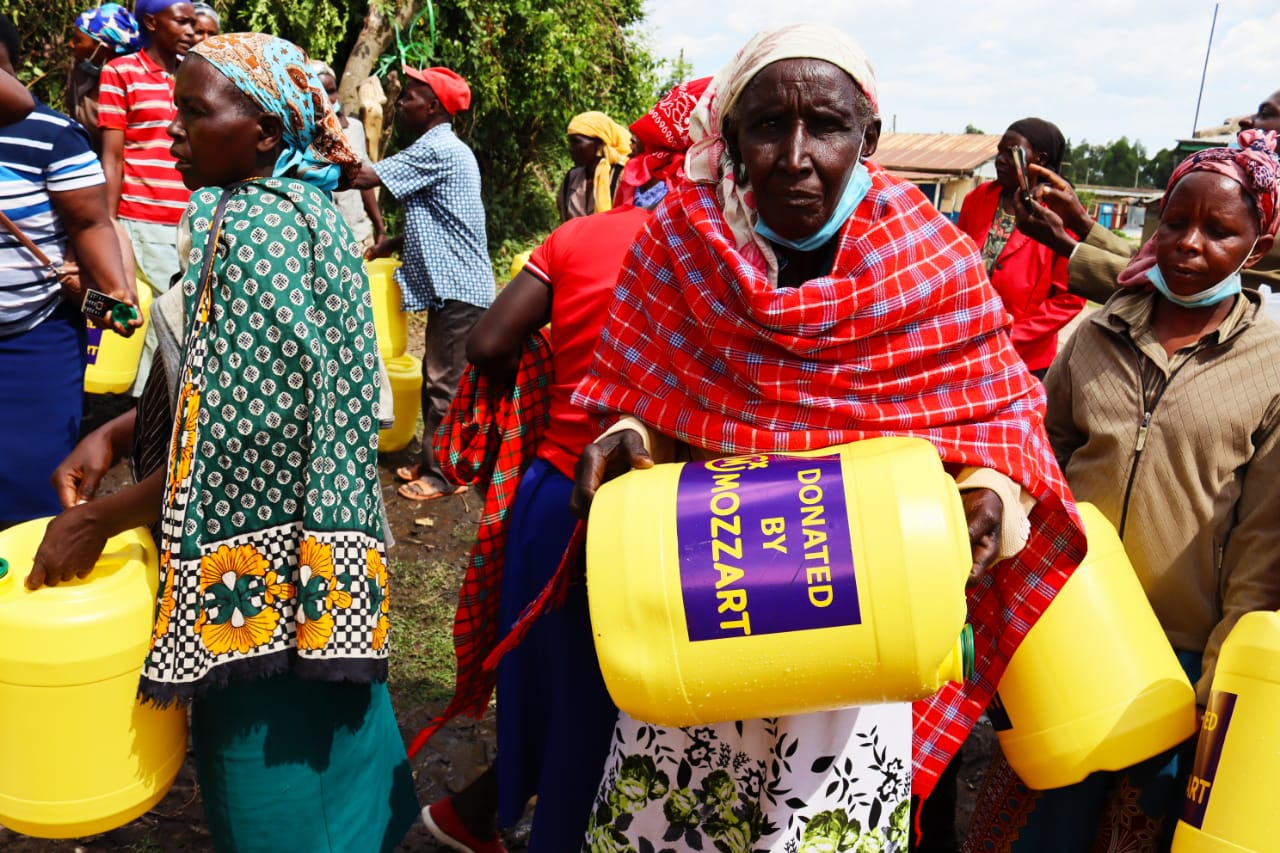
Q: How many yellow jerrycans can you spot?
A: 8